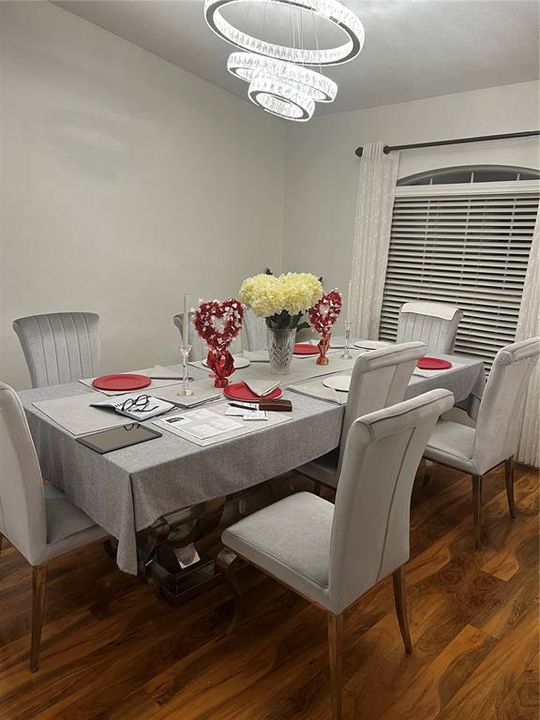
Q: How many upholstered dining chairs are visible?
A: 8